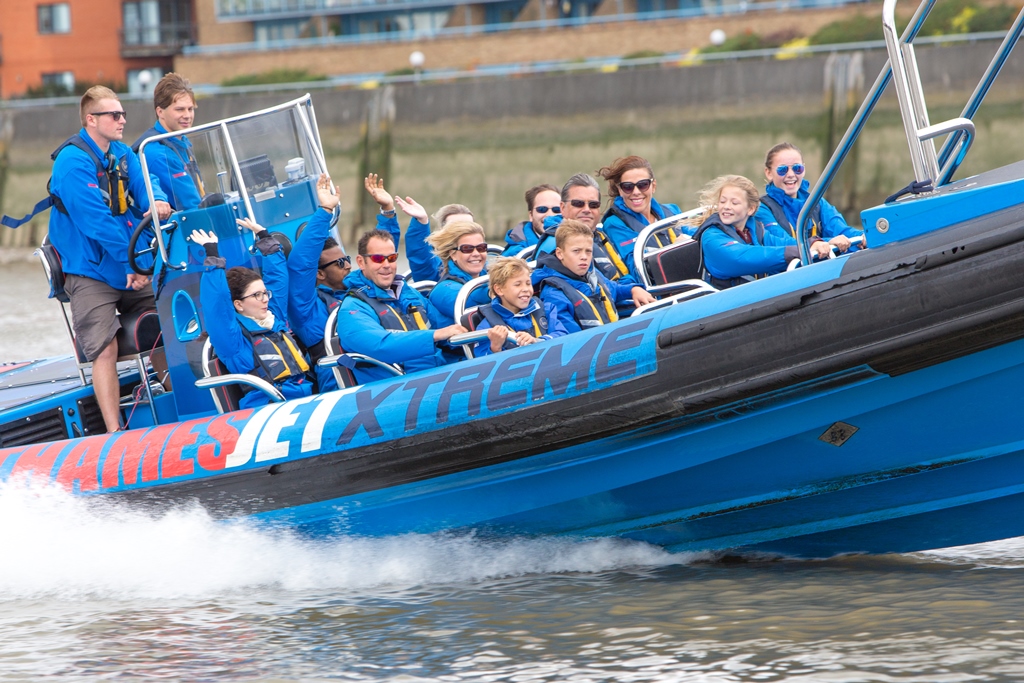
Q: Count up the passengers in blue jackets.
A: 12